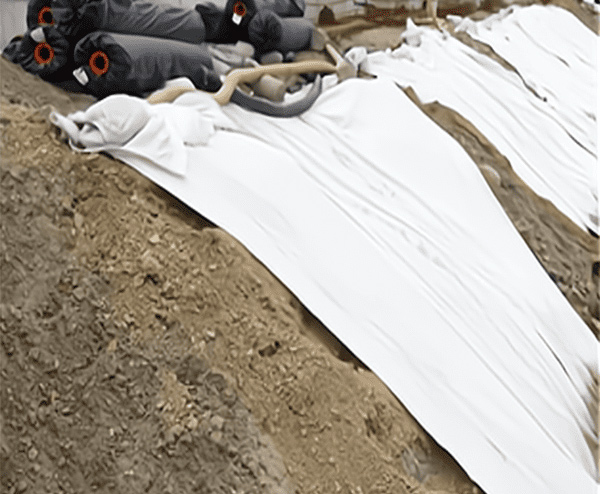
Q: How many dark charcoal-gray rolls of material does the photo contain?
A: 5